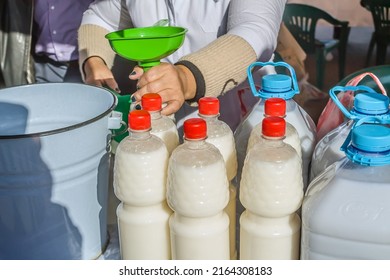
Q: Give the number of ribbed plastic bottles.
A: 6